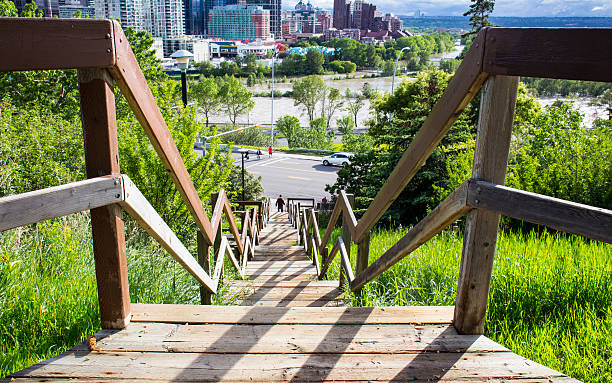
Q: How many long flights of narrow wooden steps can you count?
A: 1